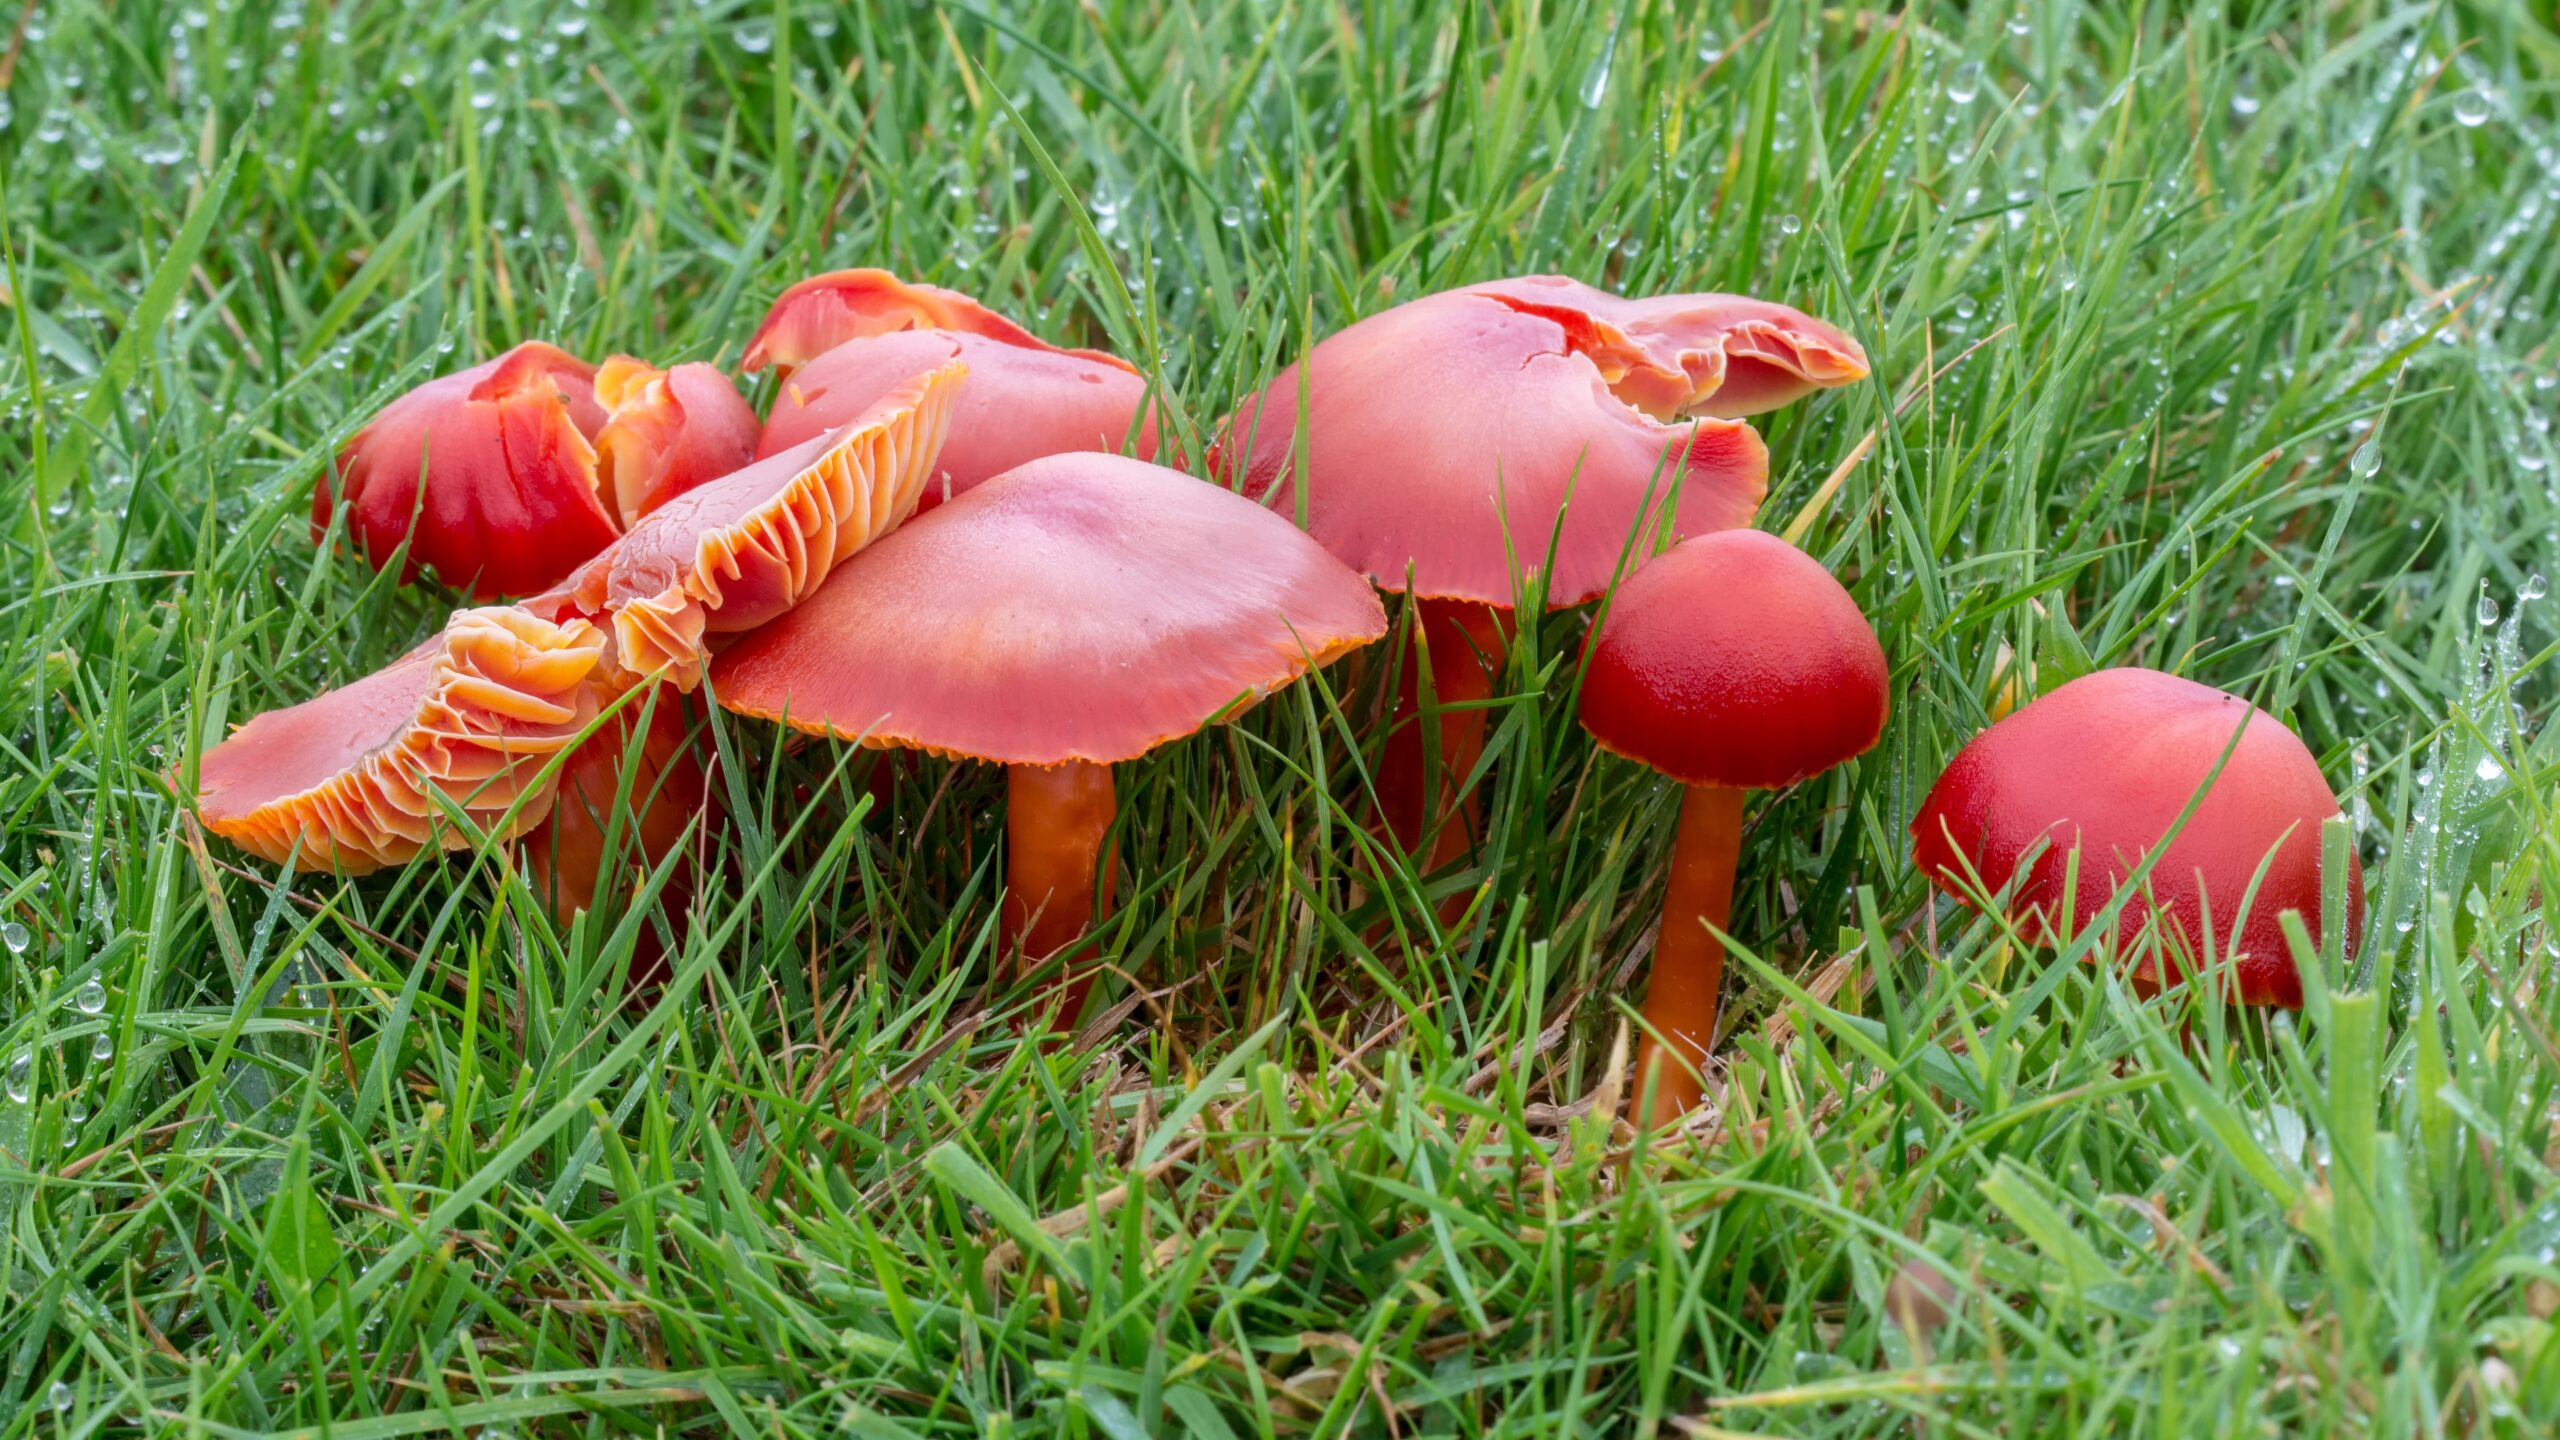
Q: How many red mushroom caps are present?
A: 7